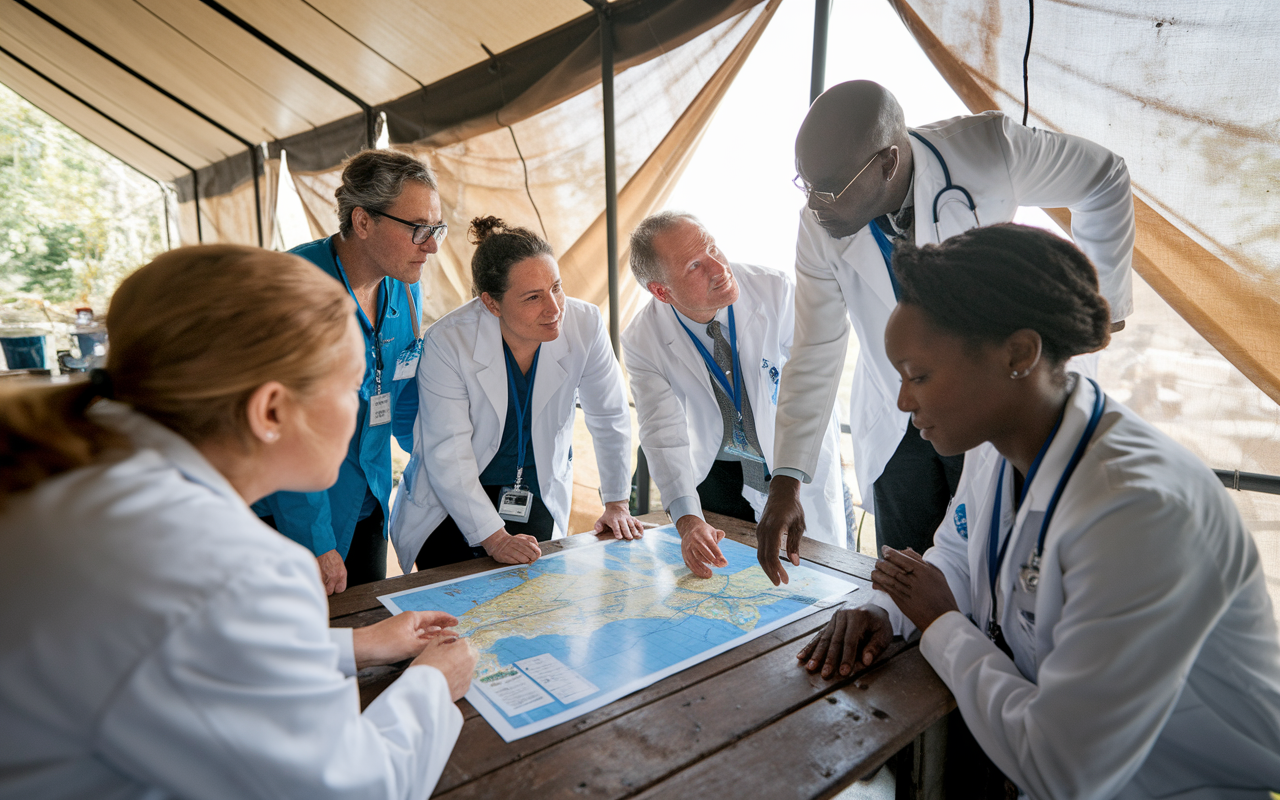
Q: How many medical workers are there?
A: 6